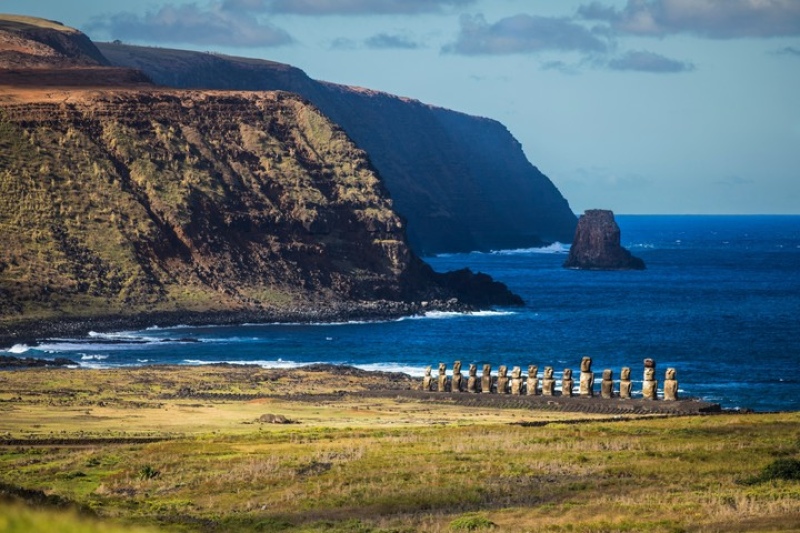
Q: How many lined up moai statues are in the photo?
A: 15